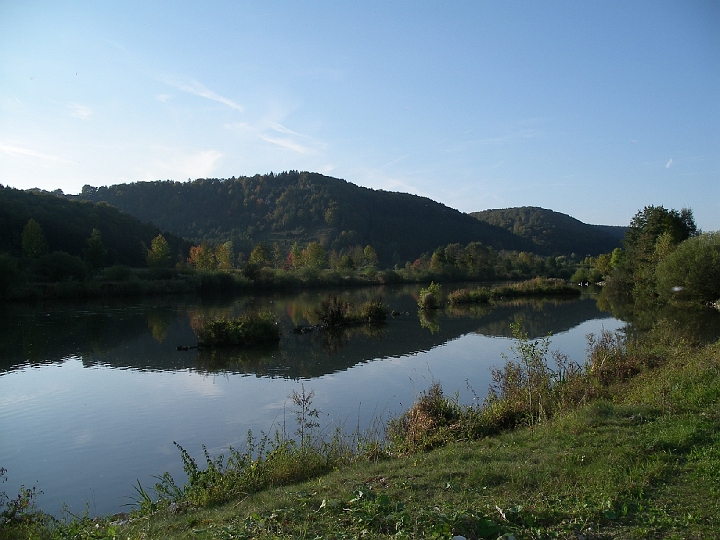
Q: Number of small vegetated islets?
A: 4